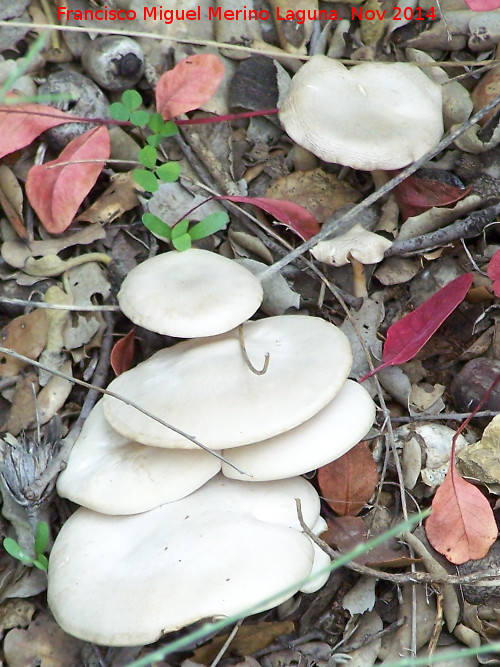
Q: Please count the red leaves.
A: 11